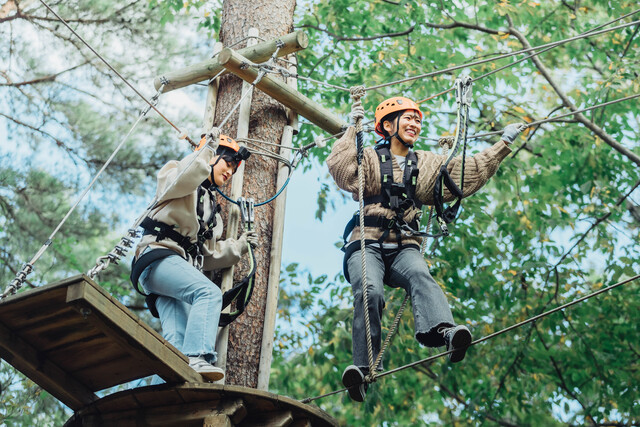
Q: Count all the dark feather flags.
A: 0